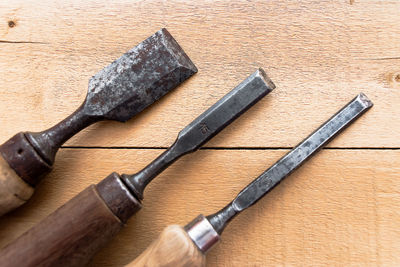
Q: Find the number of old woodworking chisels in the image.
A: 3